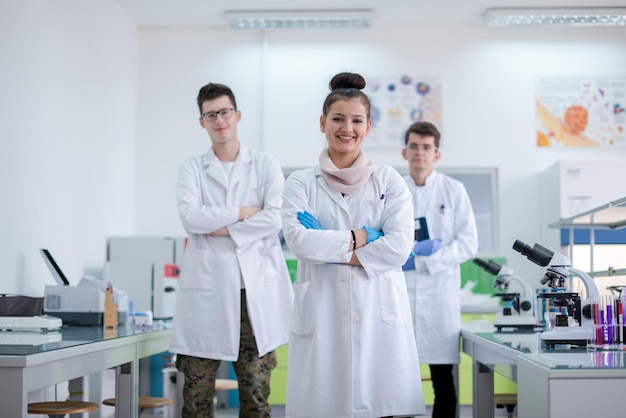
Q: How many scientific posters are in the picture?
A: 2